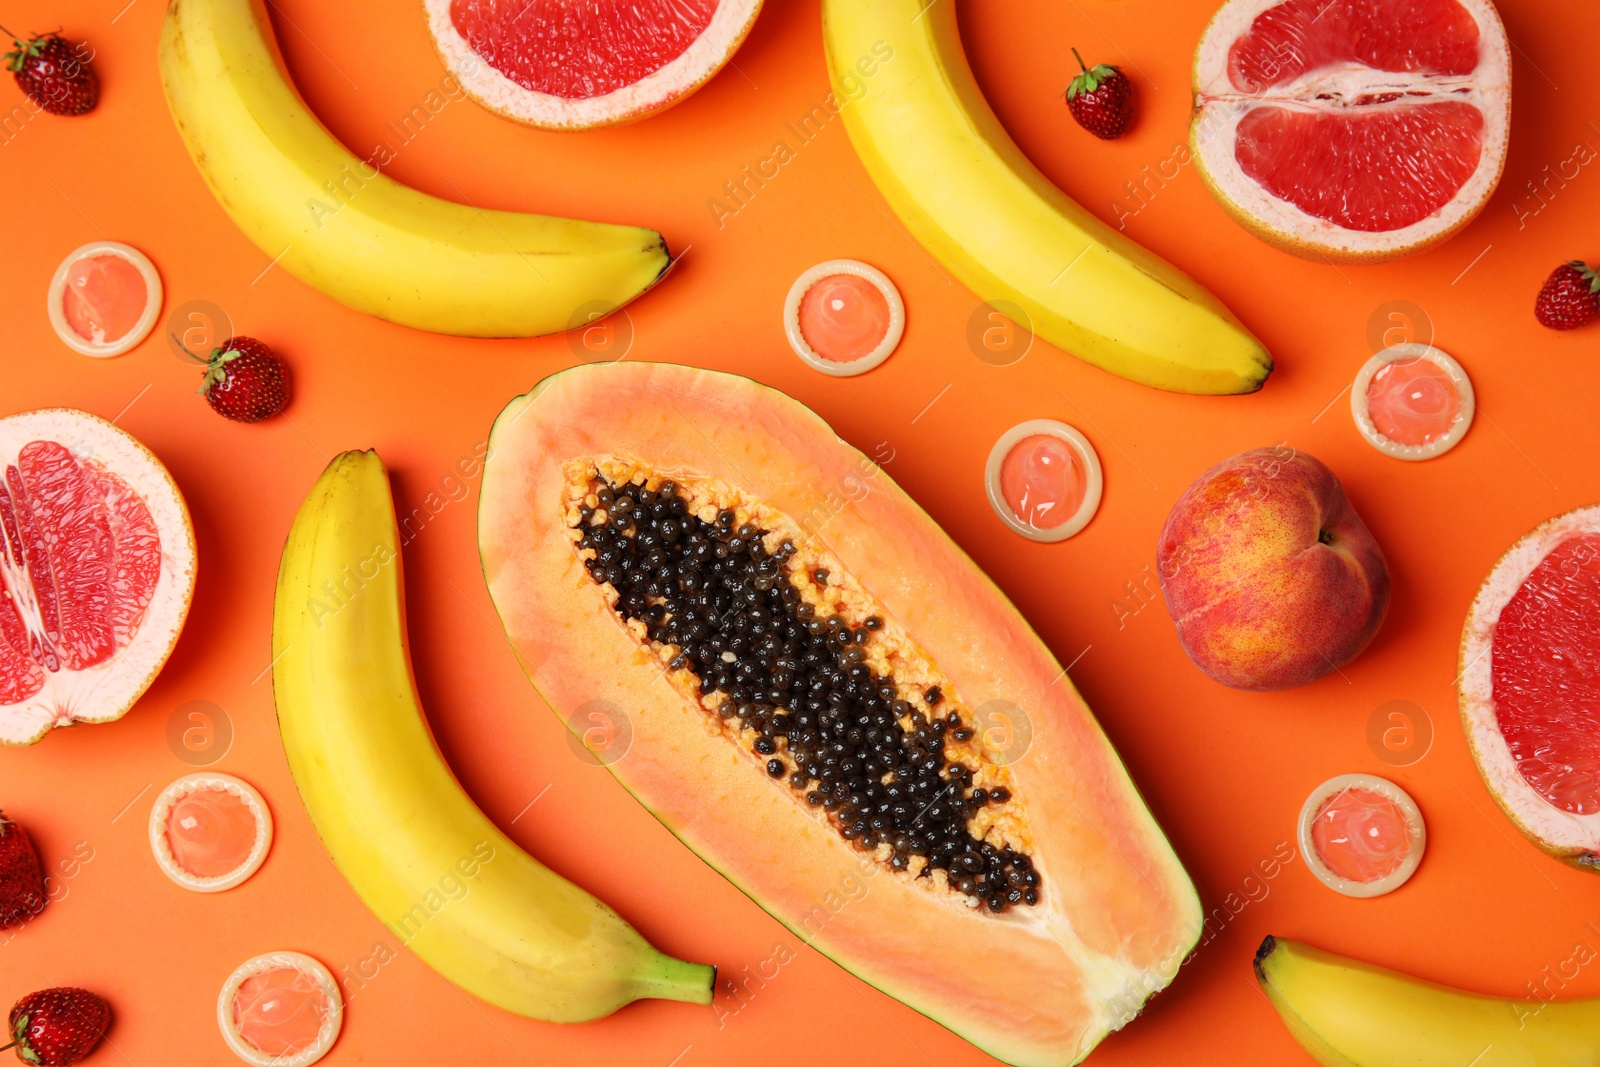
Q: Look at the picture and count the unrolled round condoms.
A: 7